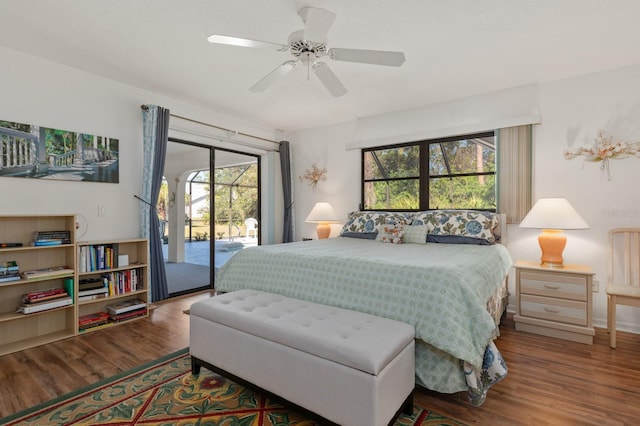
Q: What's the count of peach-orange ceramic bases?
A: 2